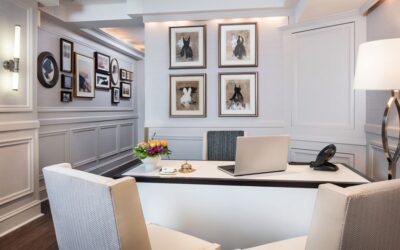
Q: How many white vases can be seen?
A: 1